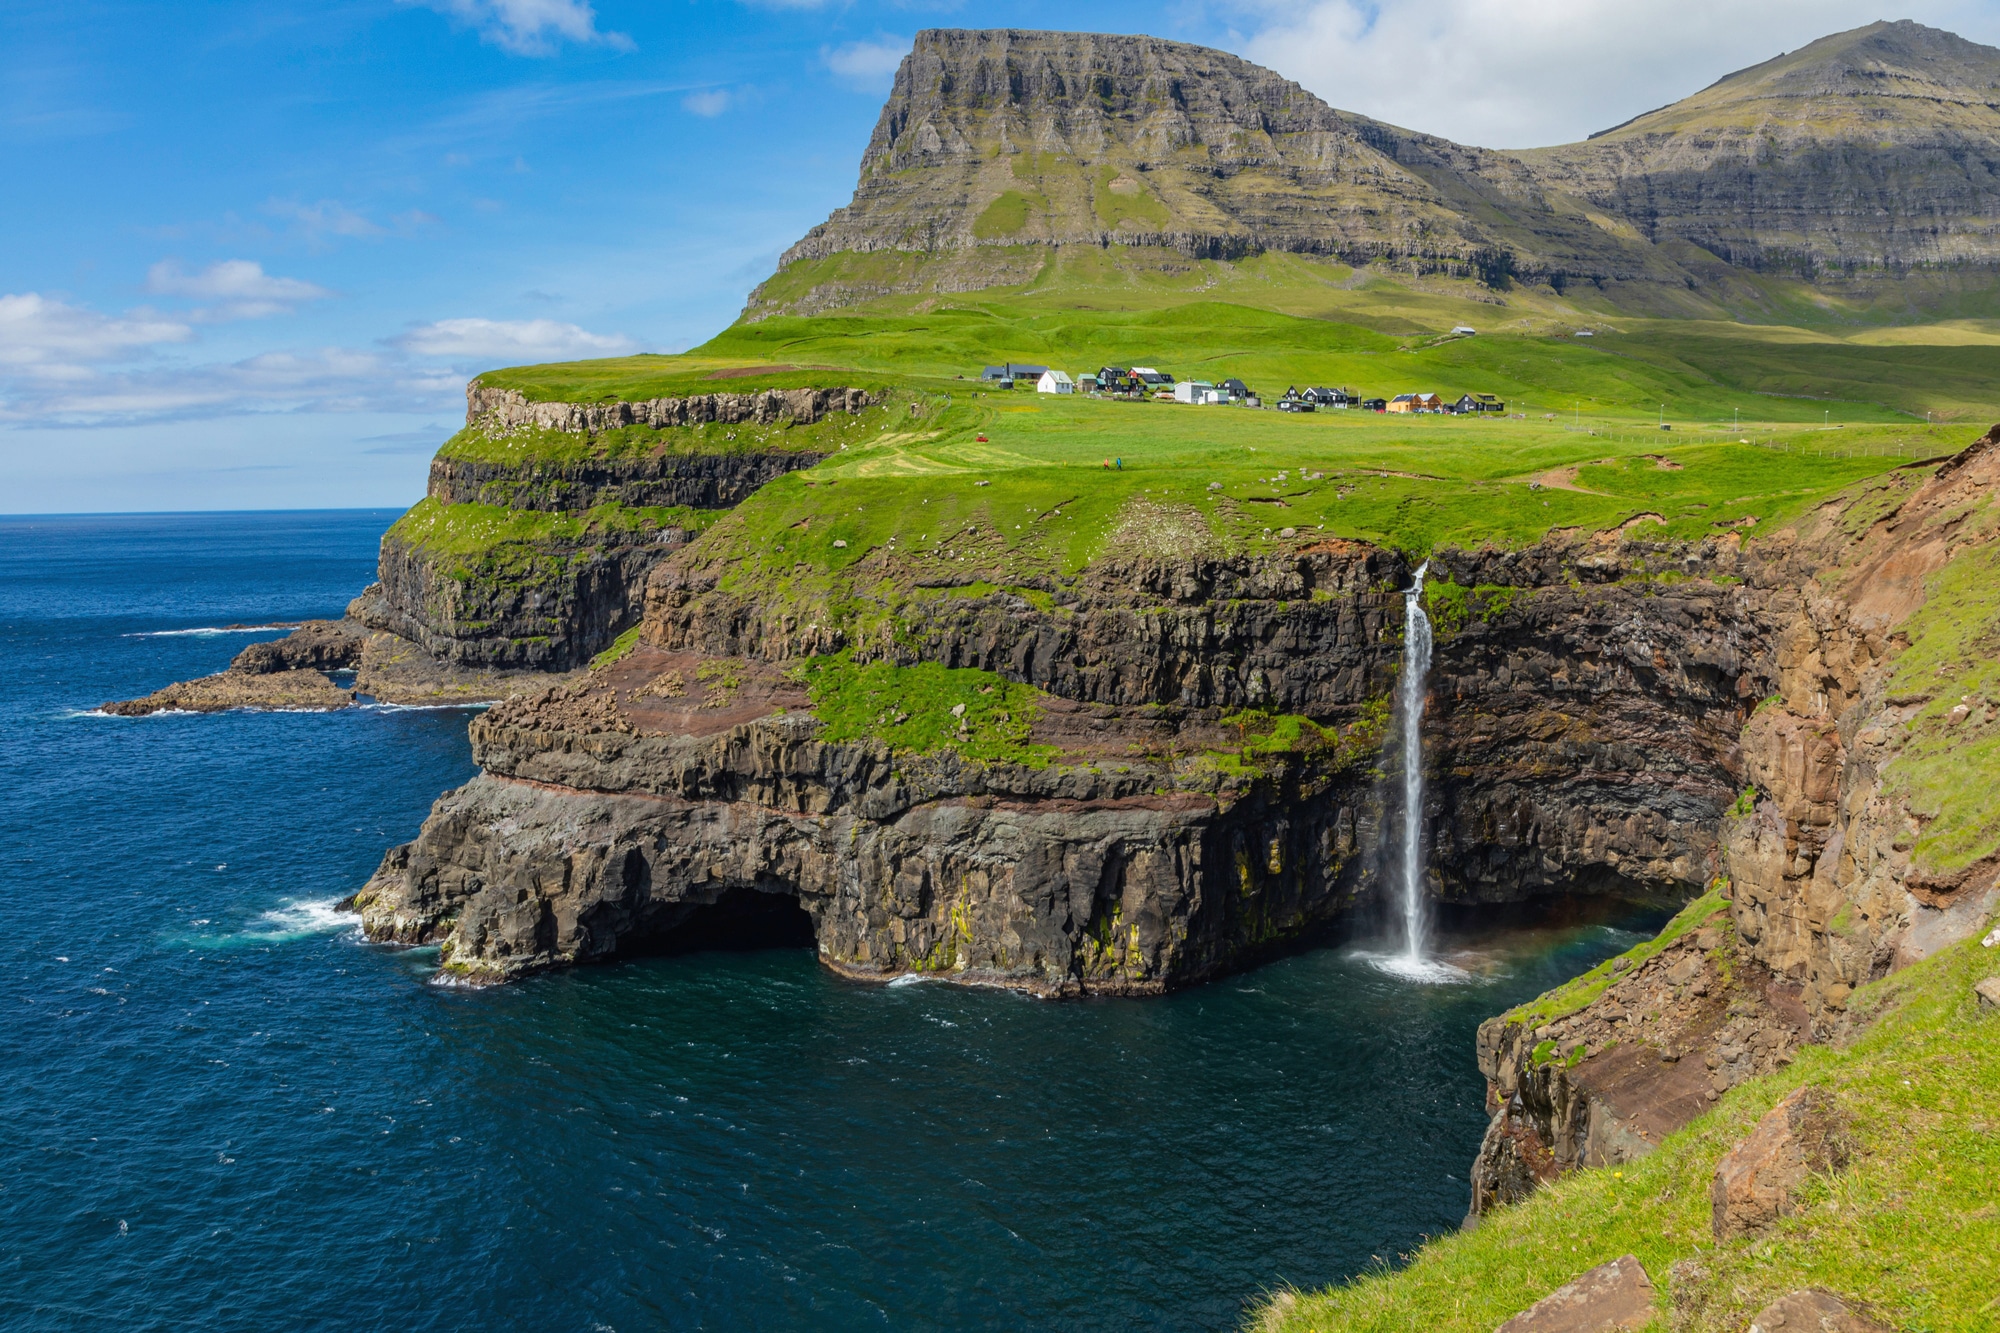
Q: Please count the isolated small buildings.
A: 2